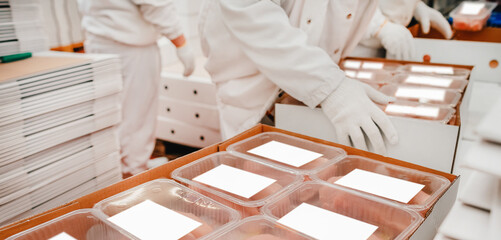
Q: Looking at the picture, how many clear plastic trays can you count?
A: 14